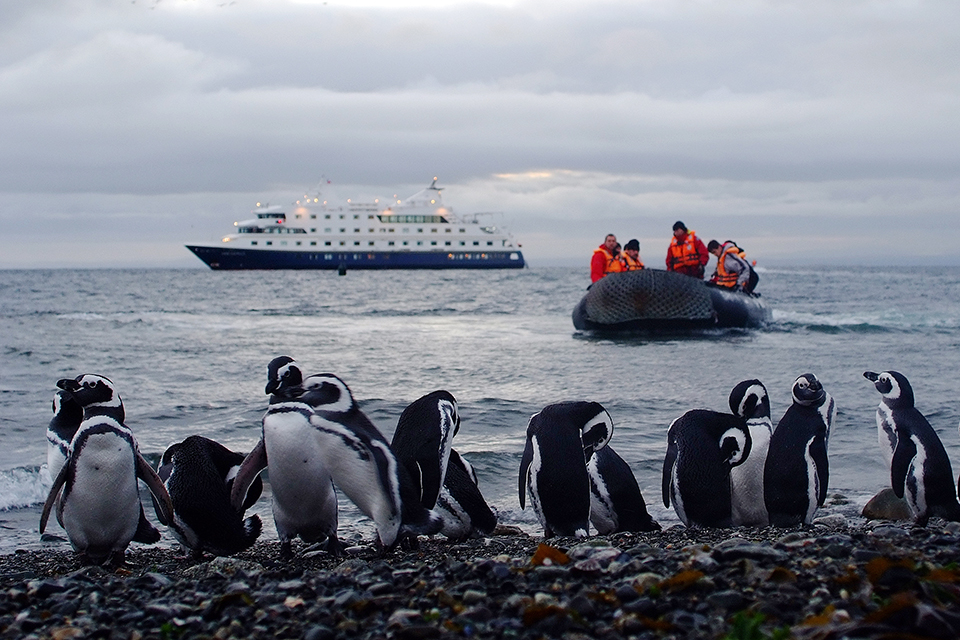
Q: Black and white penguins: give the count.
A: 13